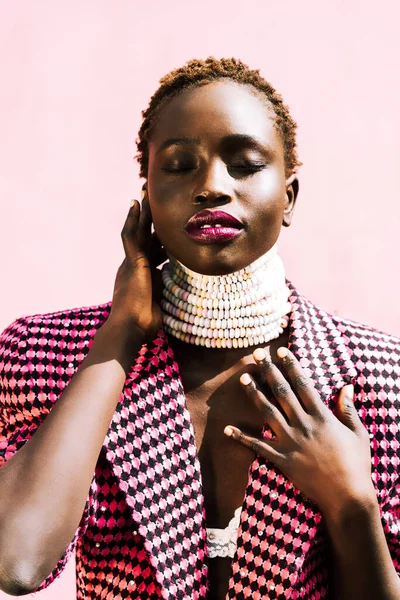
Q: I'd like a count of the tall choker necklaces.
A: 1